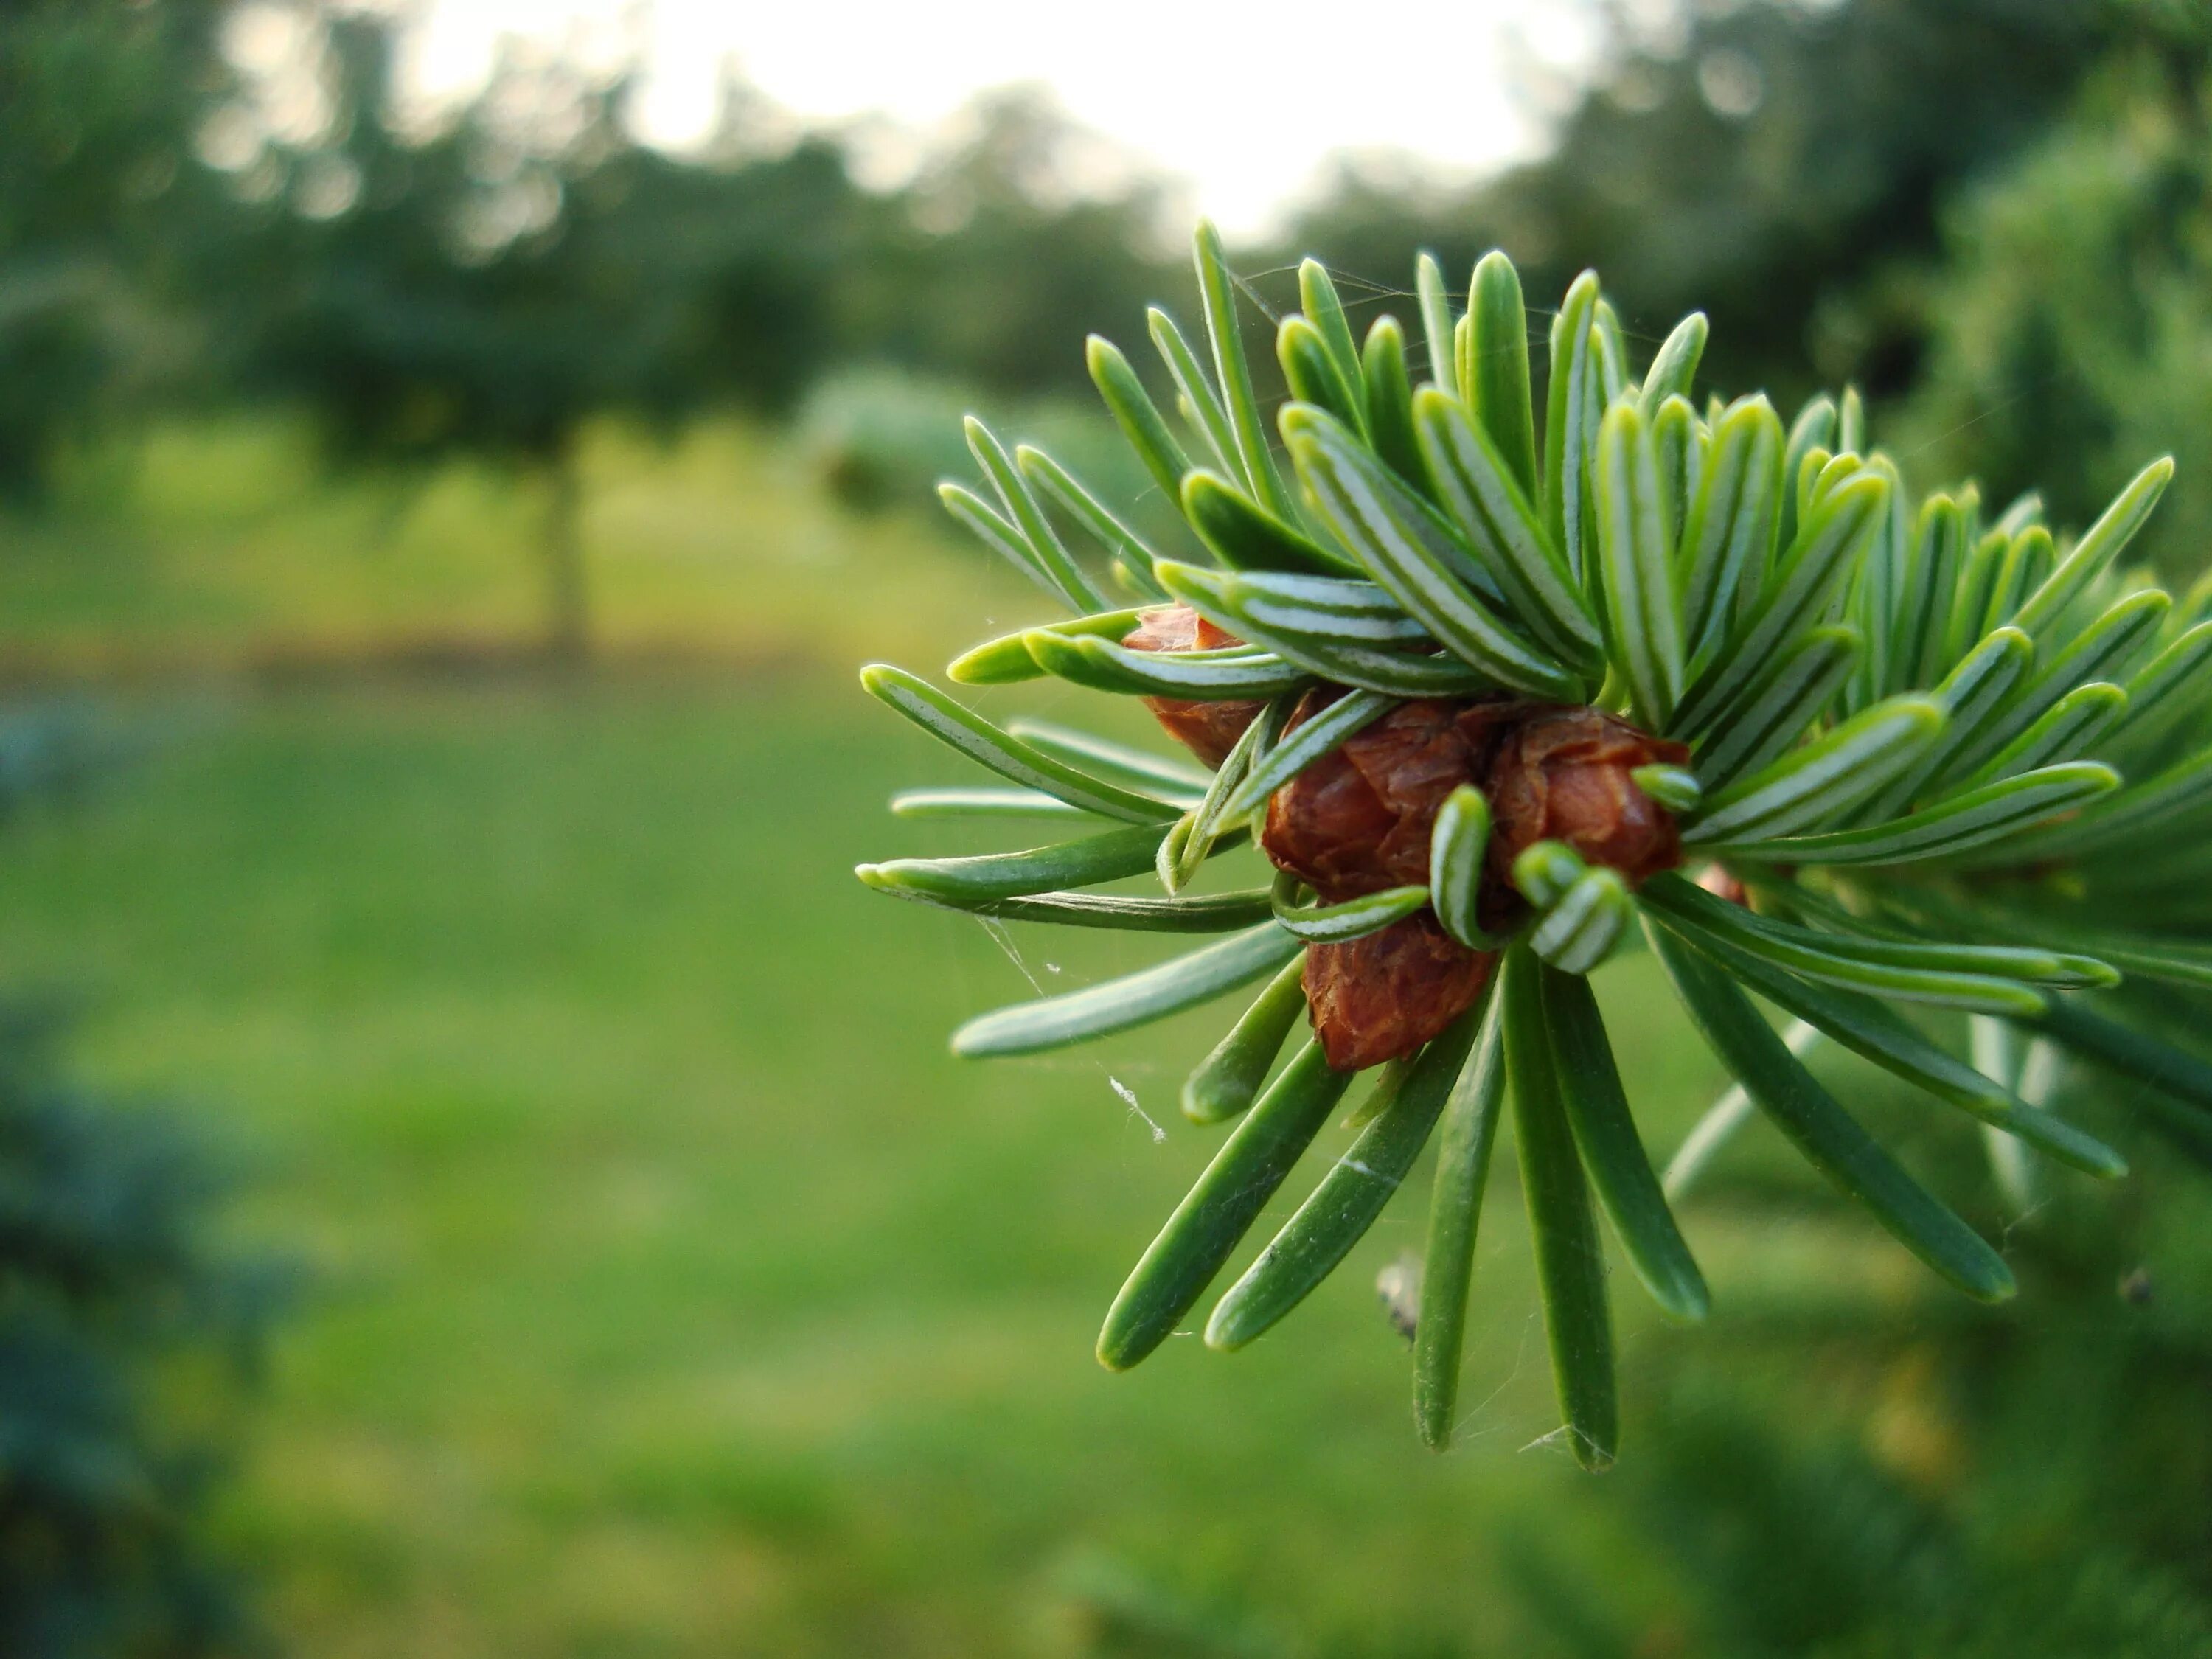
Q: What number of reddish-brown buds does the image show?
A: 4